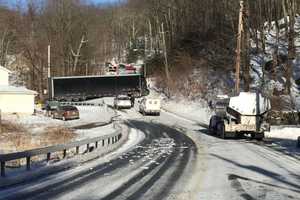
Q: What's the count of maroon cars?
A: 1